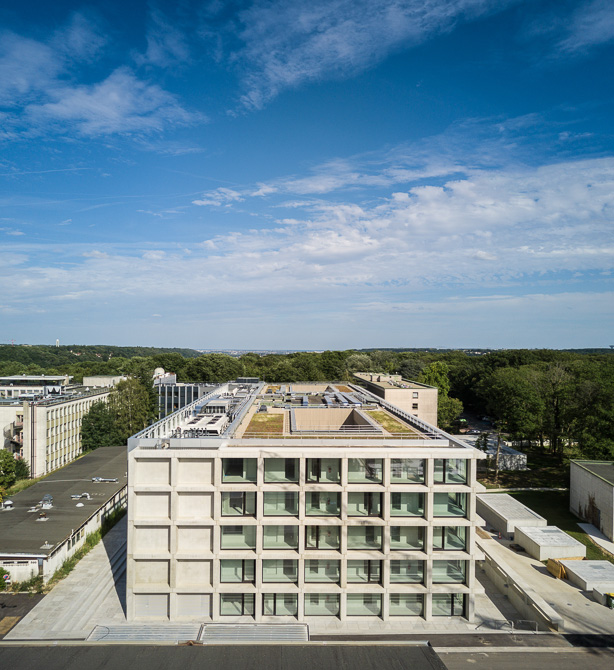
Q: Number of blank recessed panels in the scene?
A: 10